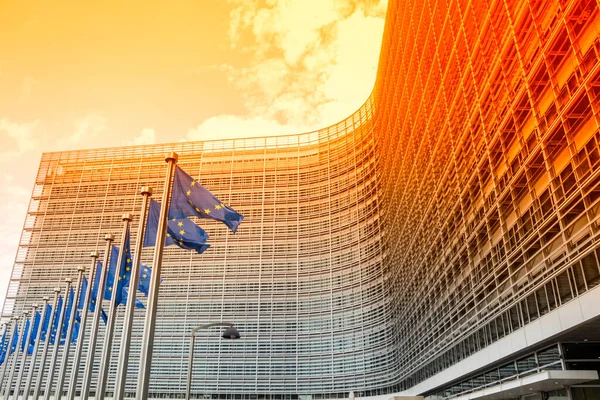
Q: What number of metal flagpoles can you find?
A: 13